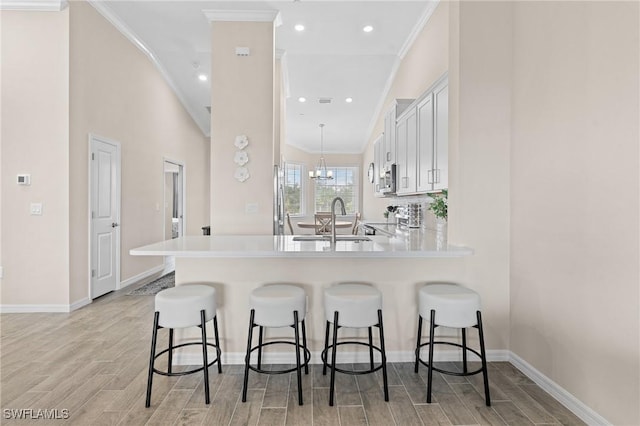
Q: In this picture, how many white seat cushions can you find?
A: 4